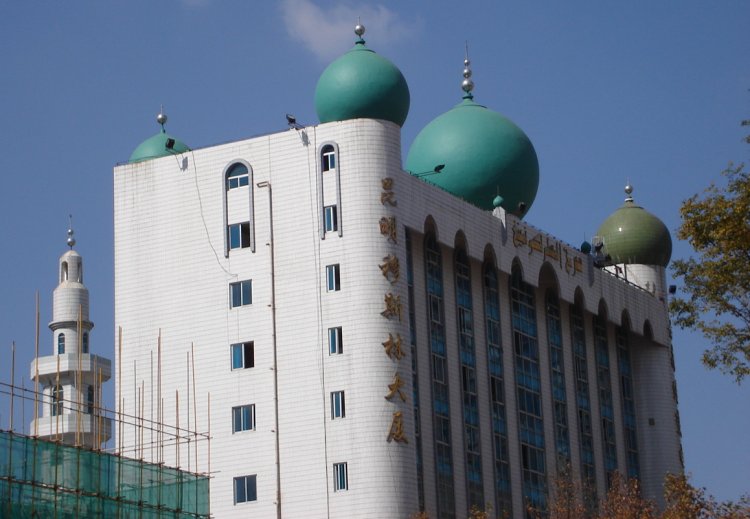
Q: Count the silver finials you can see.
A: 5